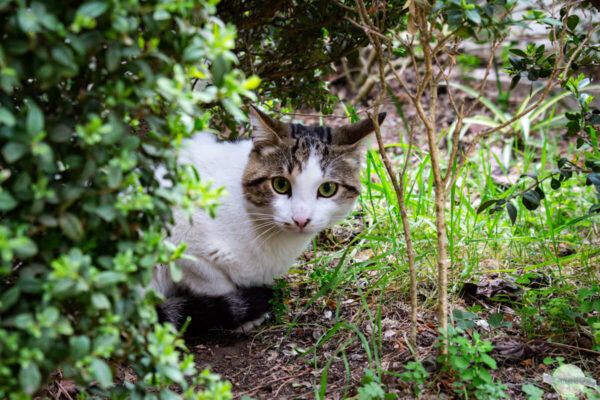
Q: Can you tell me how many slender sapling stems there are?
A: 2